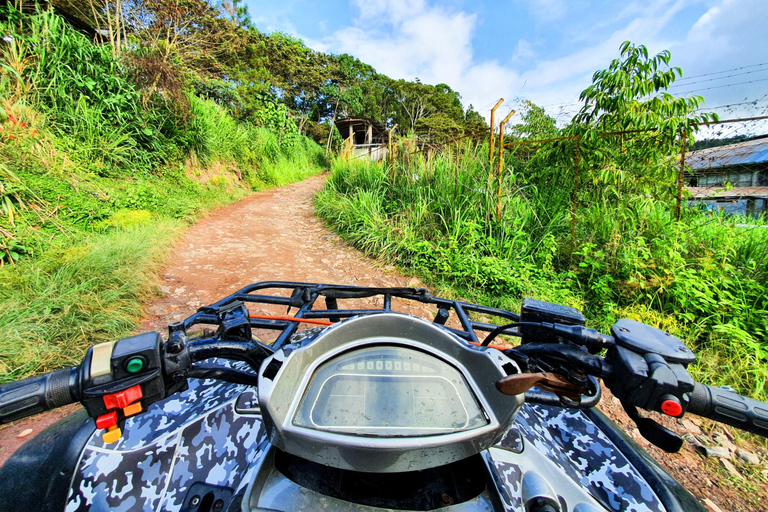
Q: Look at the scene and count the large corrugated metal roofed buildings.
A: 1